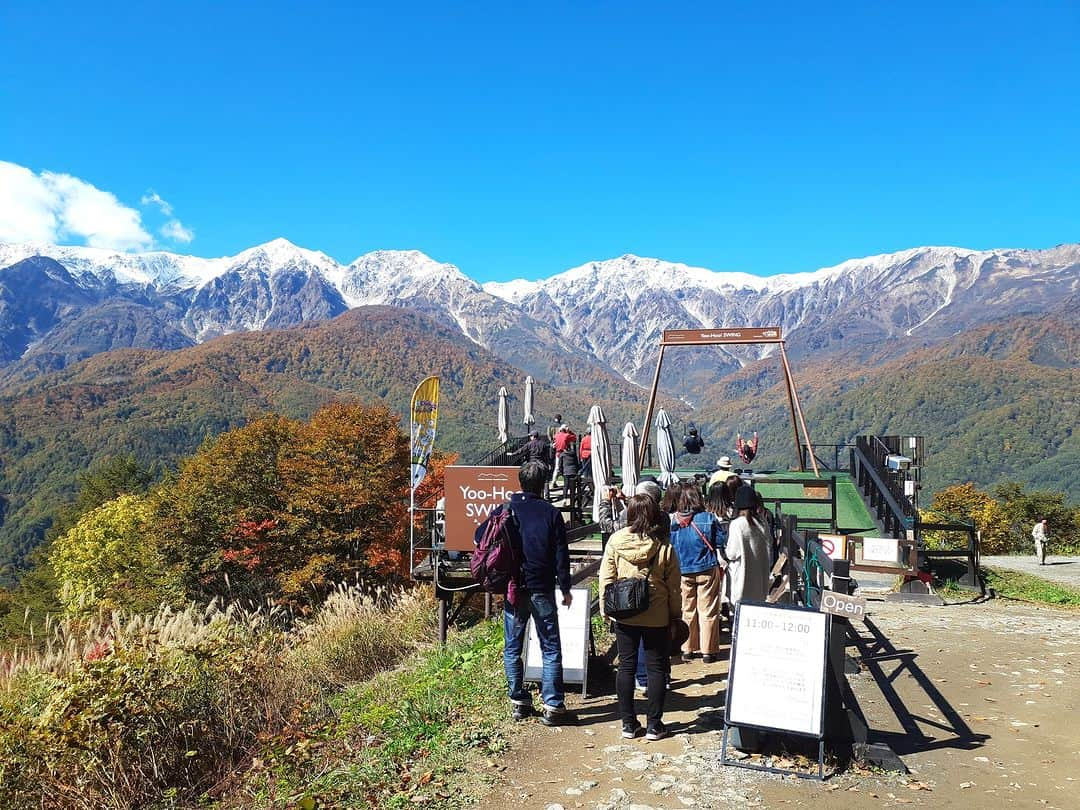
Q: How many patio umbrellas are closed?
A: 5